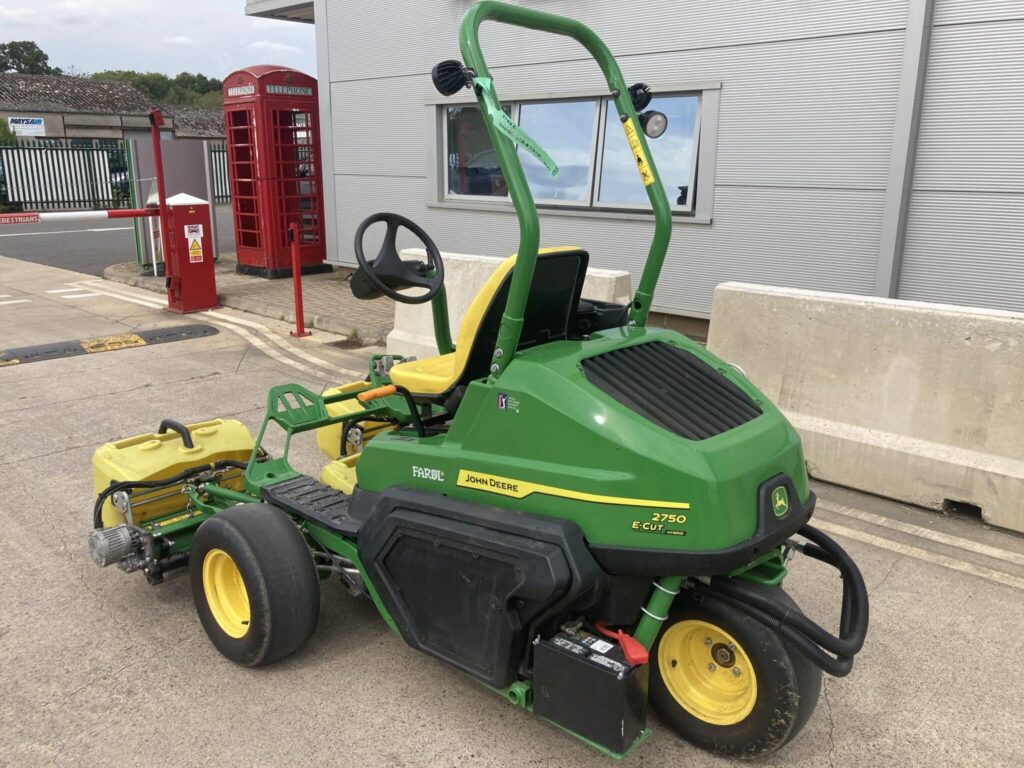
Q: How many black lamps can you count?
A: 3